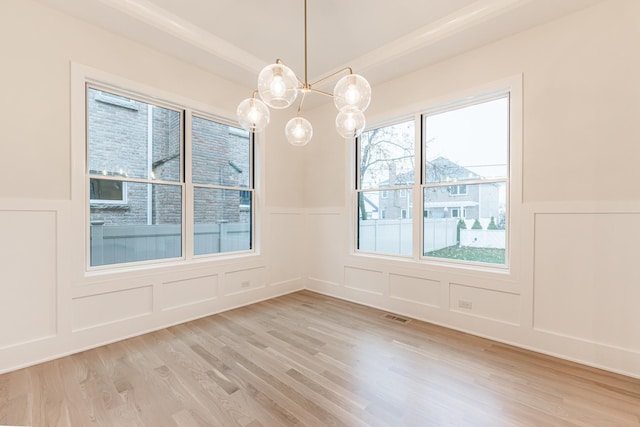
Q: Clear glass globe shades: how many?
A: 5